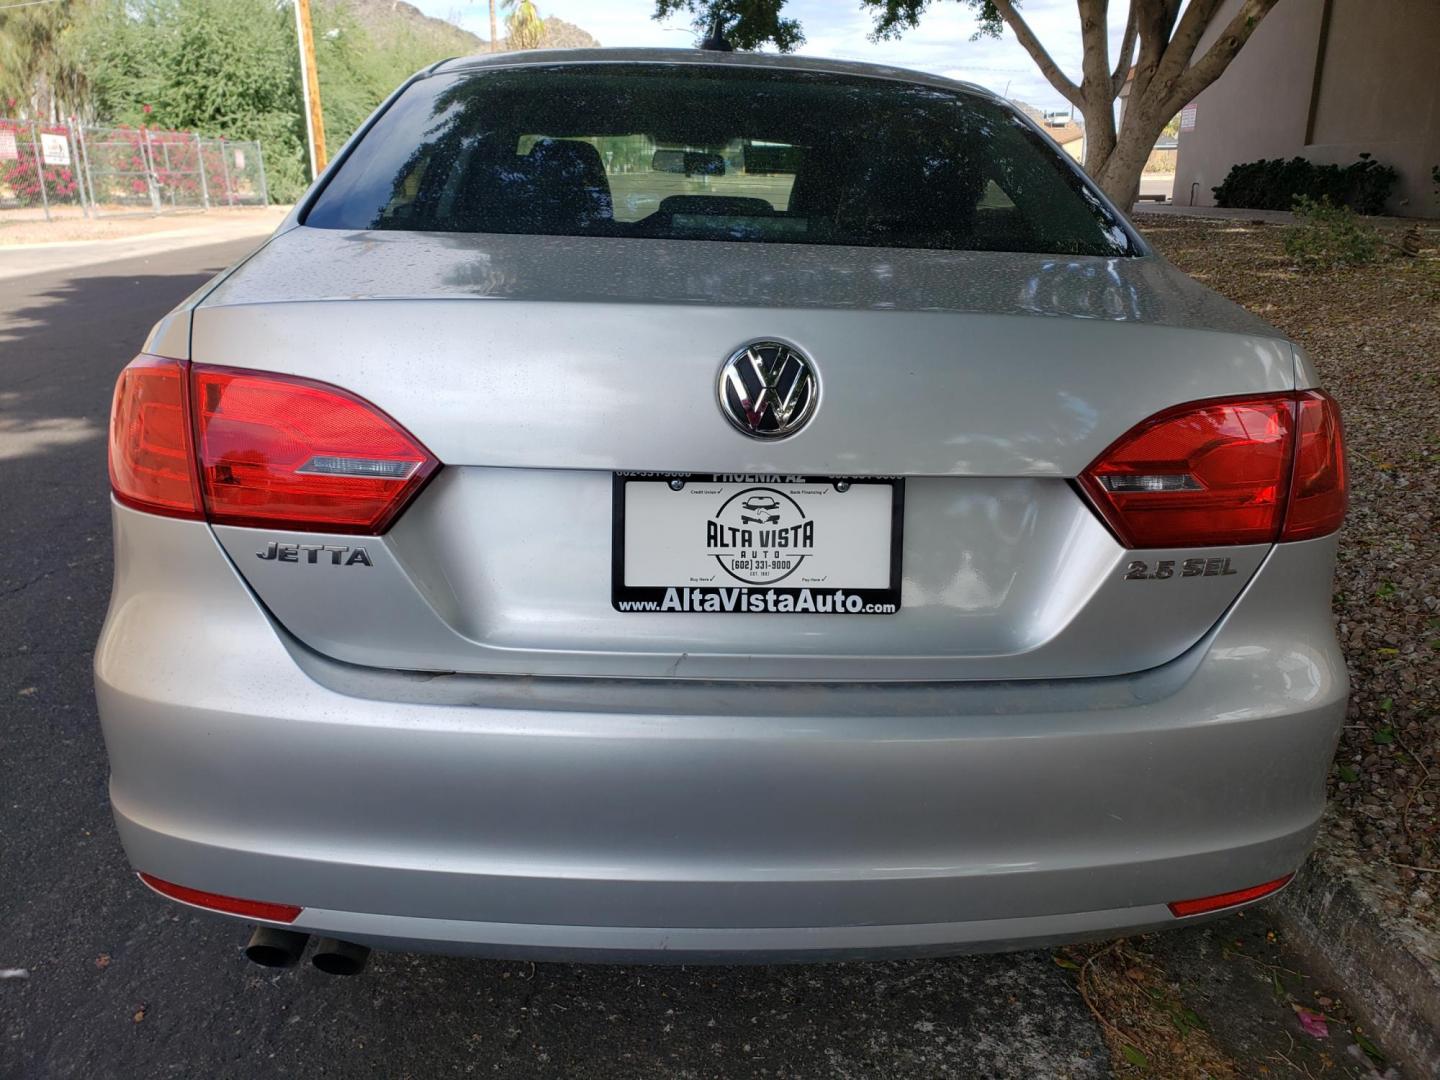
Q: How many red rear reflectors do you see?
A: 2